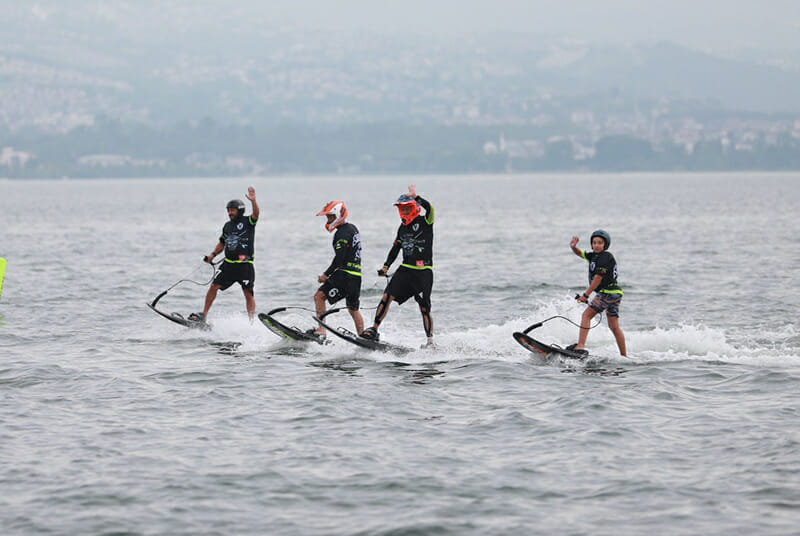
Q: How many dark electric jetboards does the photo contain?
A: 4